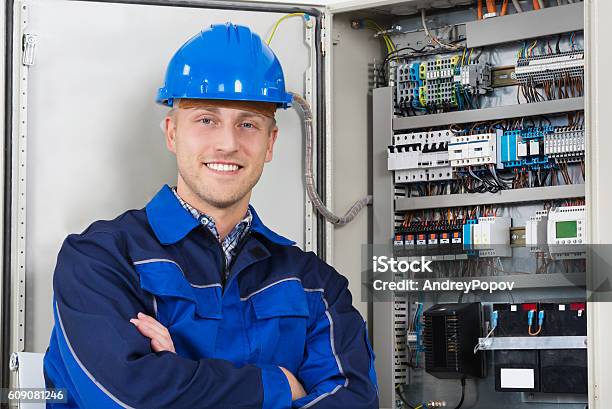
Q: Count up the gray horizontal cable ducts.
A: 4